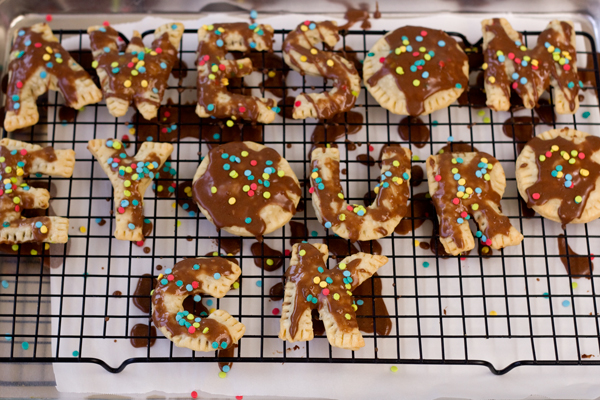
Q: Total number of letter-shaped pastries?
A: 14